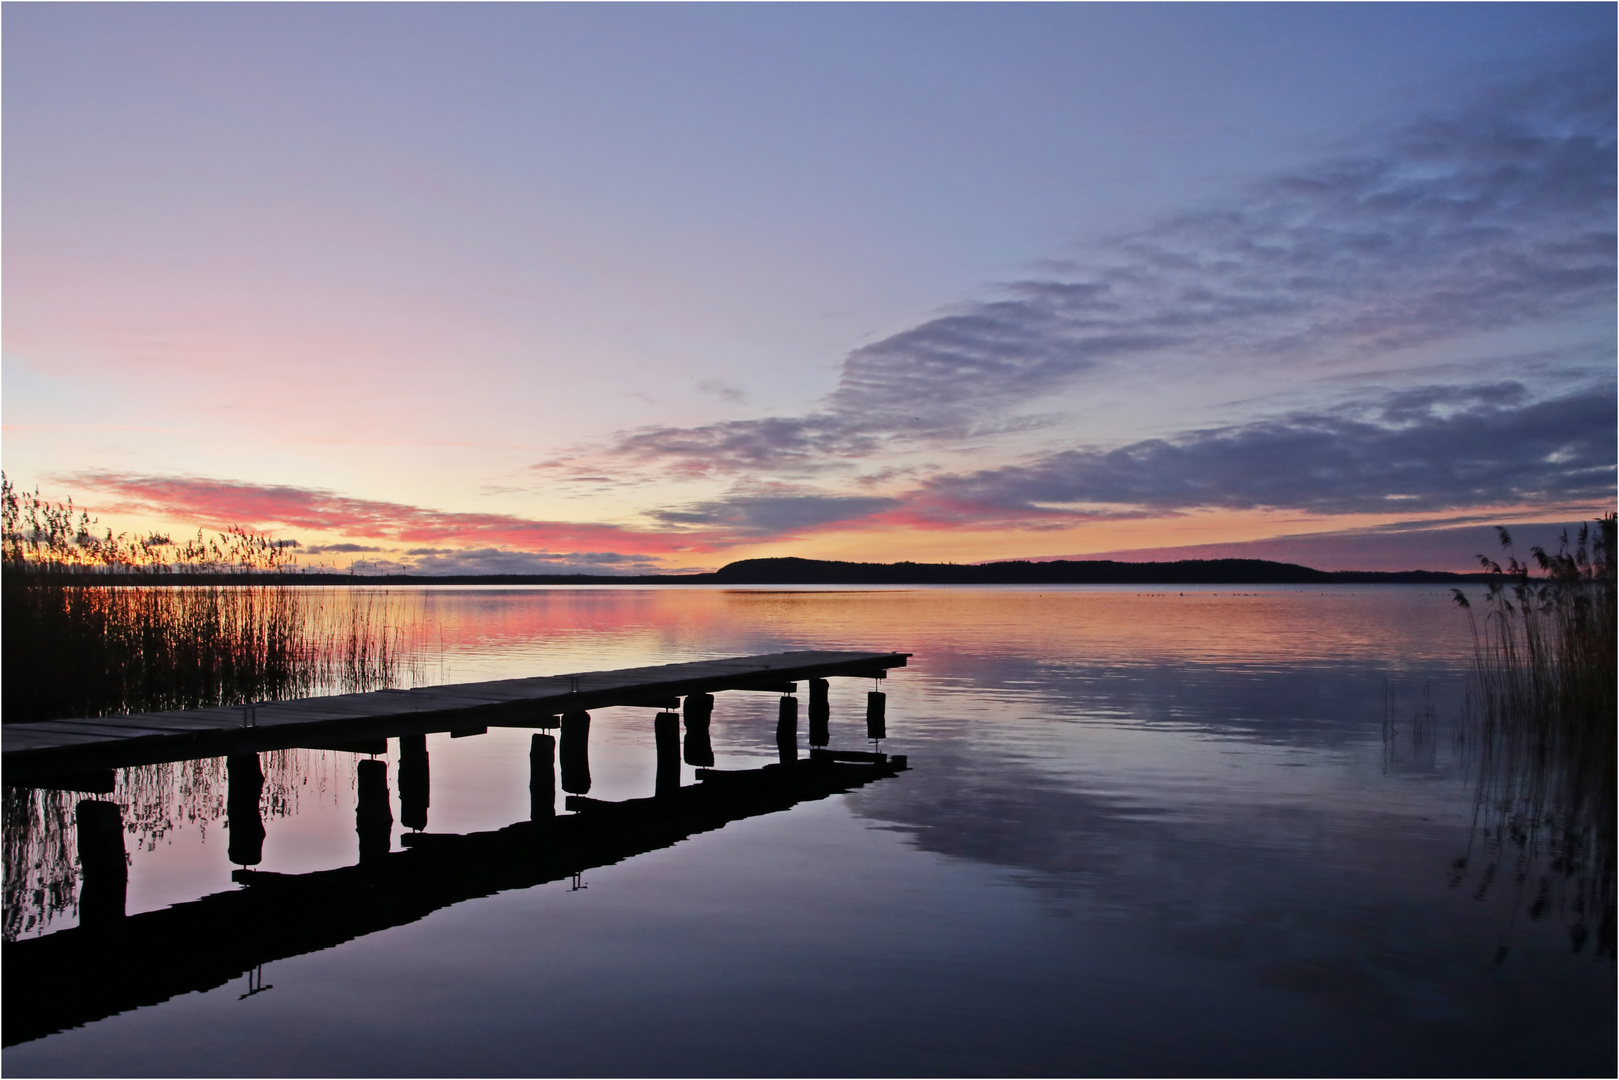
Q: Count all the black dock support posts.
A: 11